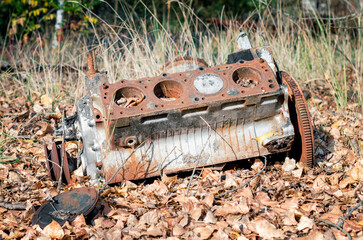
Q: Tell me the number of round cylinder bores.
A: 4